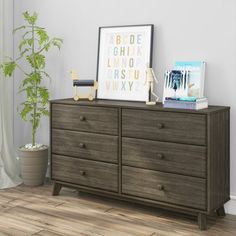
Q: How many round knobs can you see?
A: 6